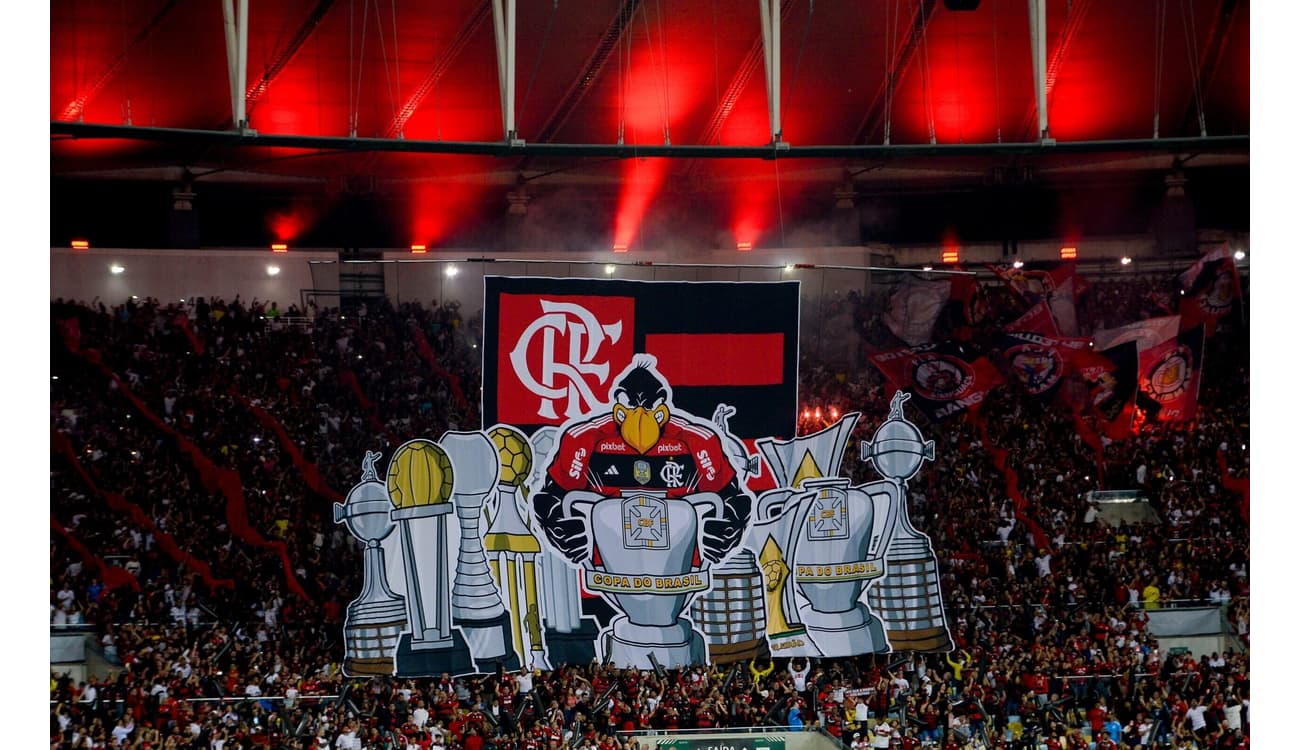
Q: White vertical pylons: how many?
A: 4